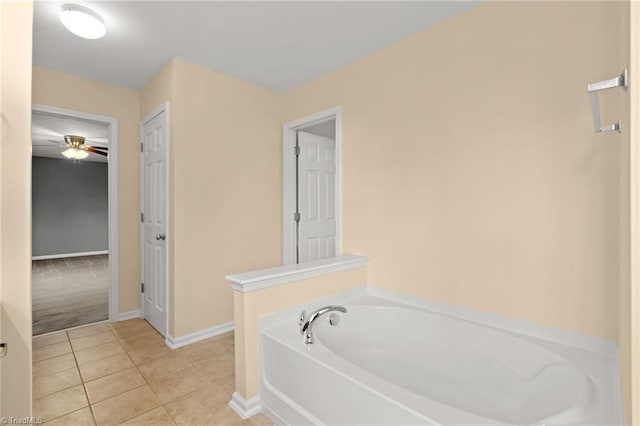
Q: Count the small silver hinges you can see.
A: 5